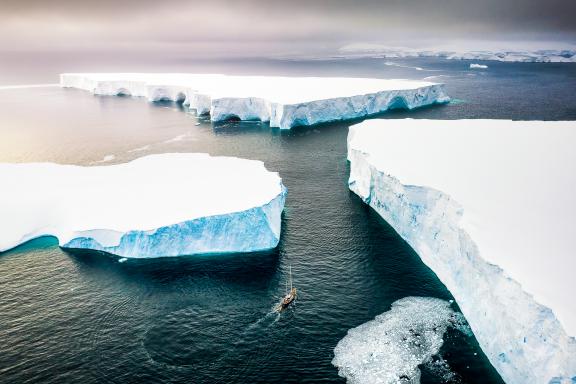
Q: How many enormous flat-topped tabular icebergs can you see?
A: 3